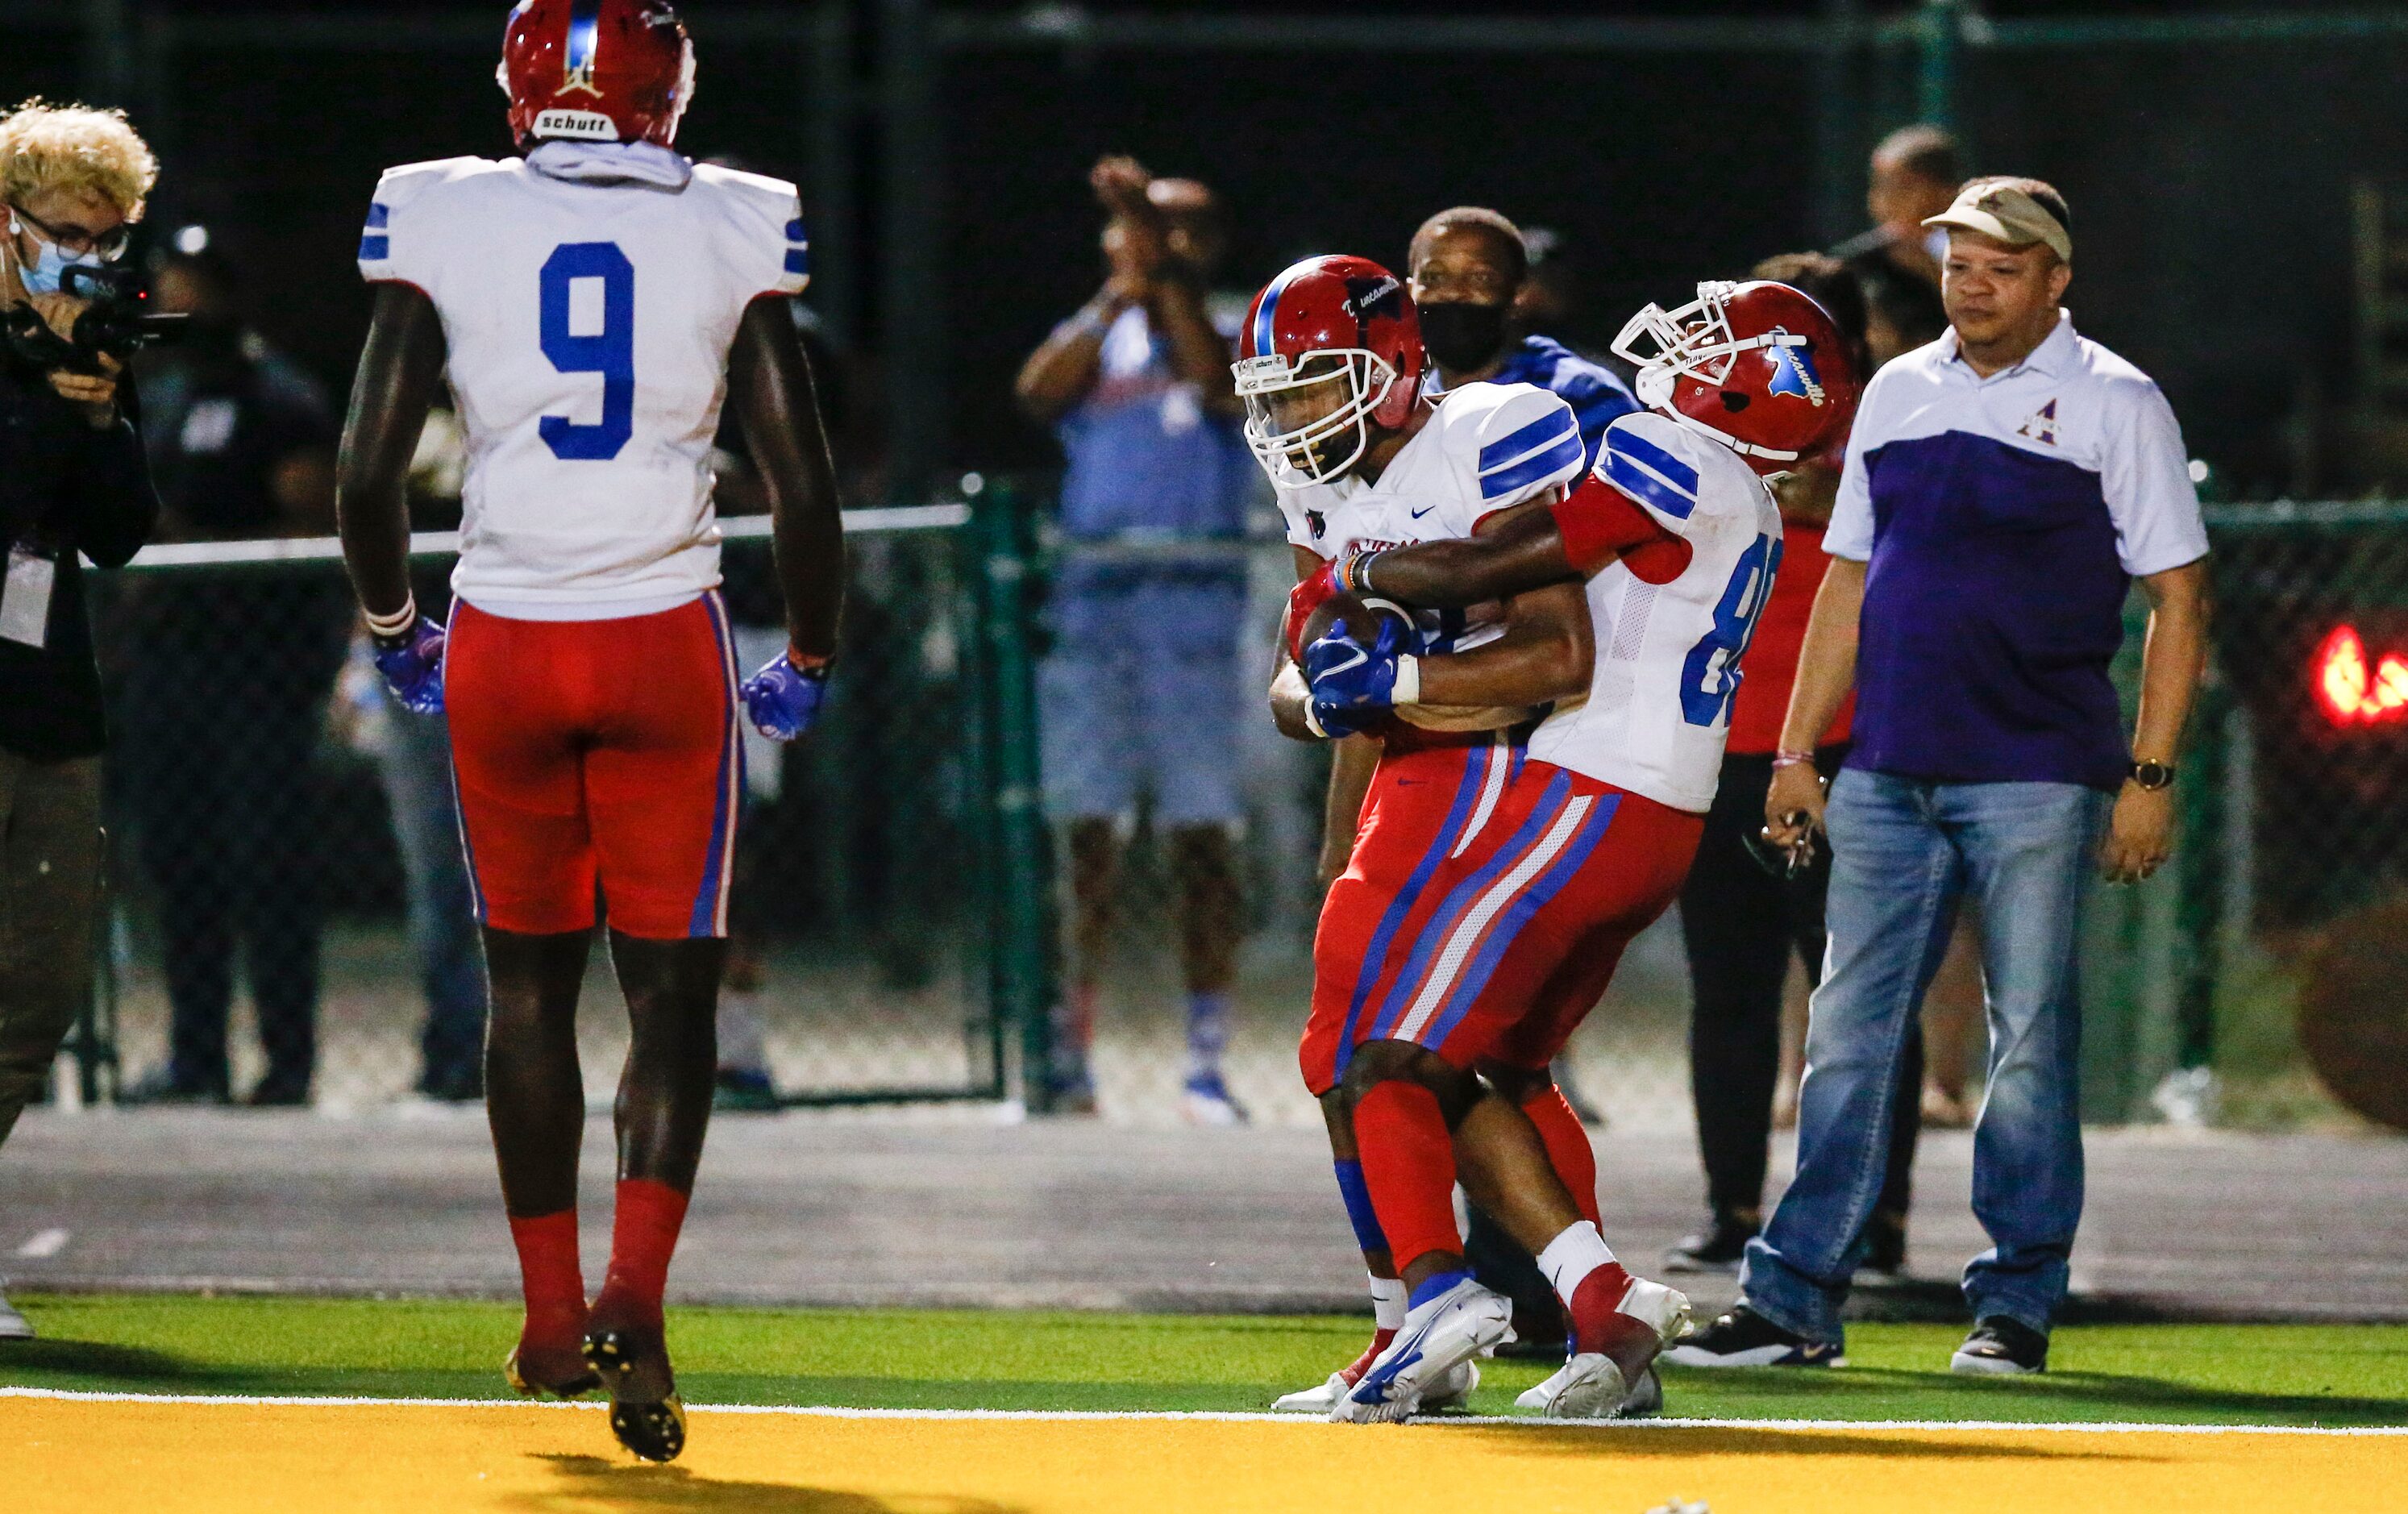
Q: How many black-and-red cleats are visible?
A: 2